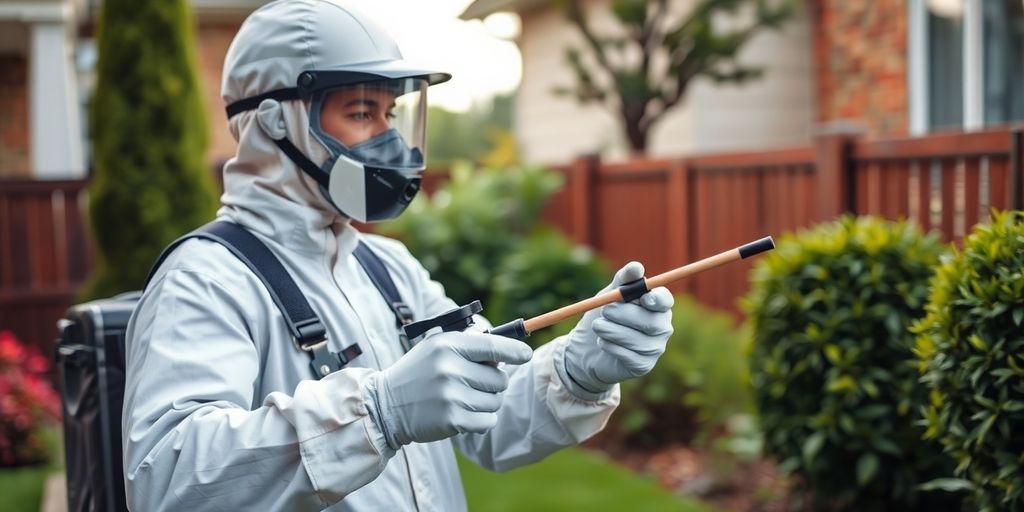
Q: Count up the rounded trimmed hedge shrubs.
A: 2